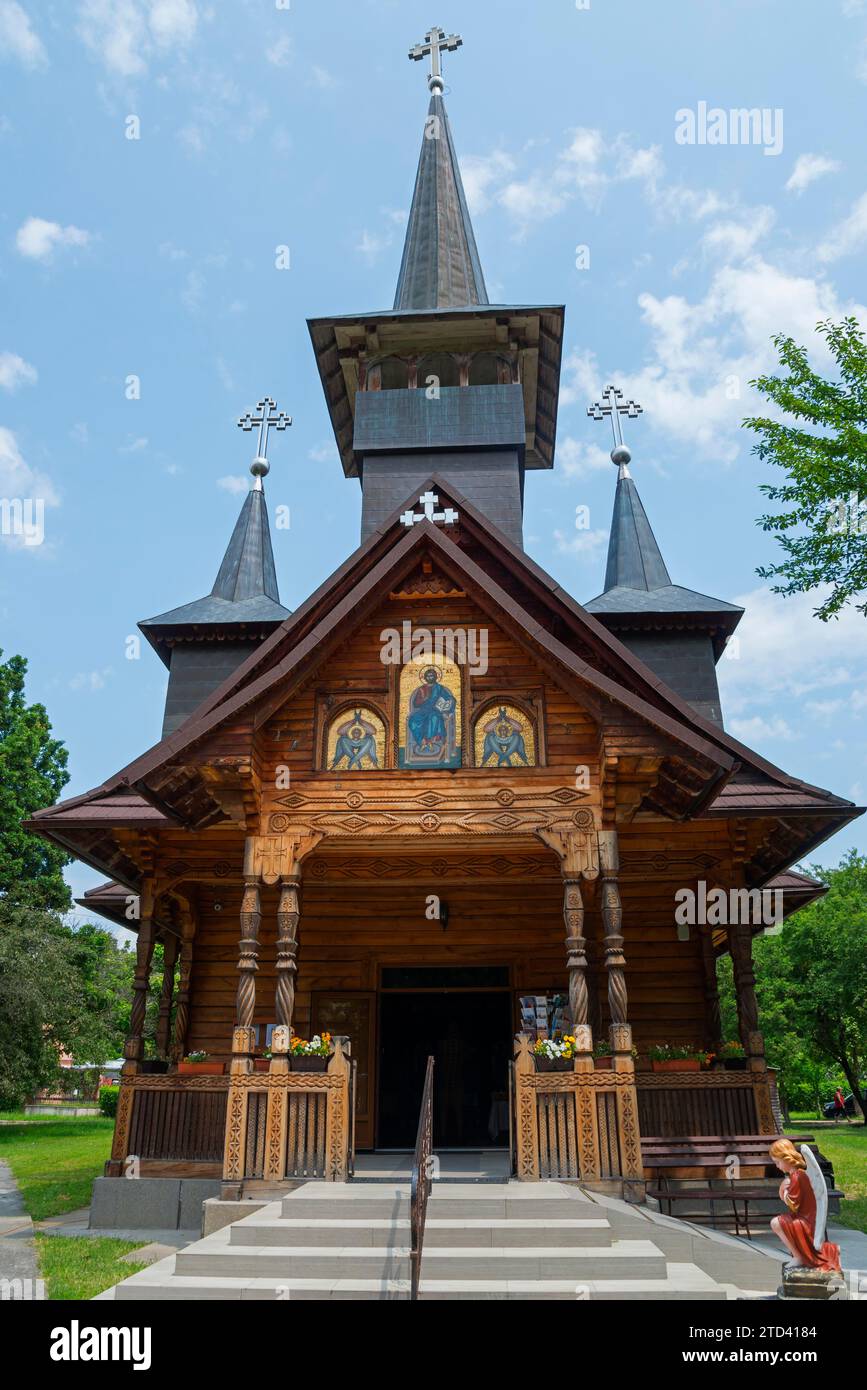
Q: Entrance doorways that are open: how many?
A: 1